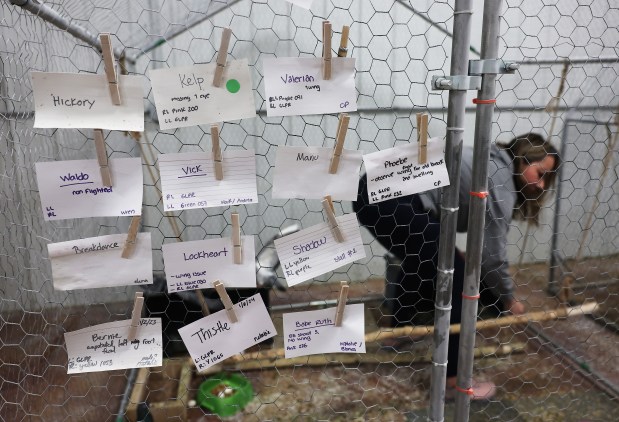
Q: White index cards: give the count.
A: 13